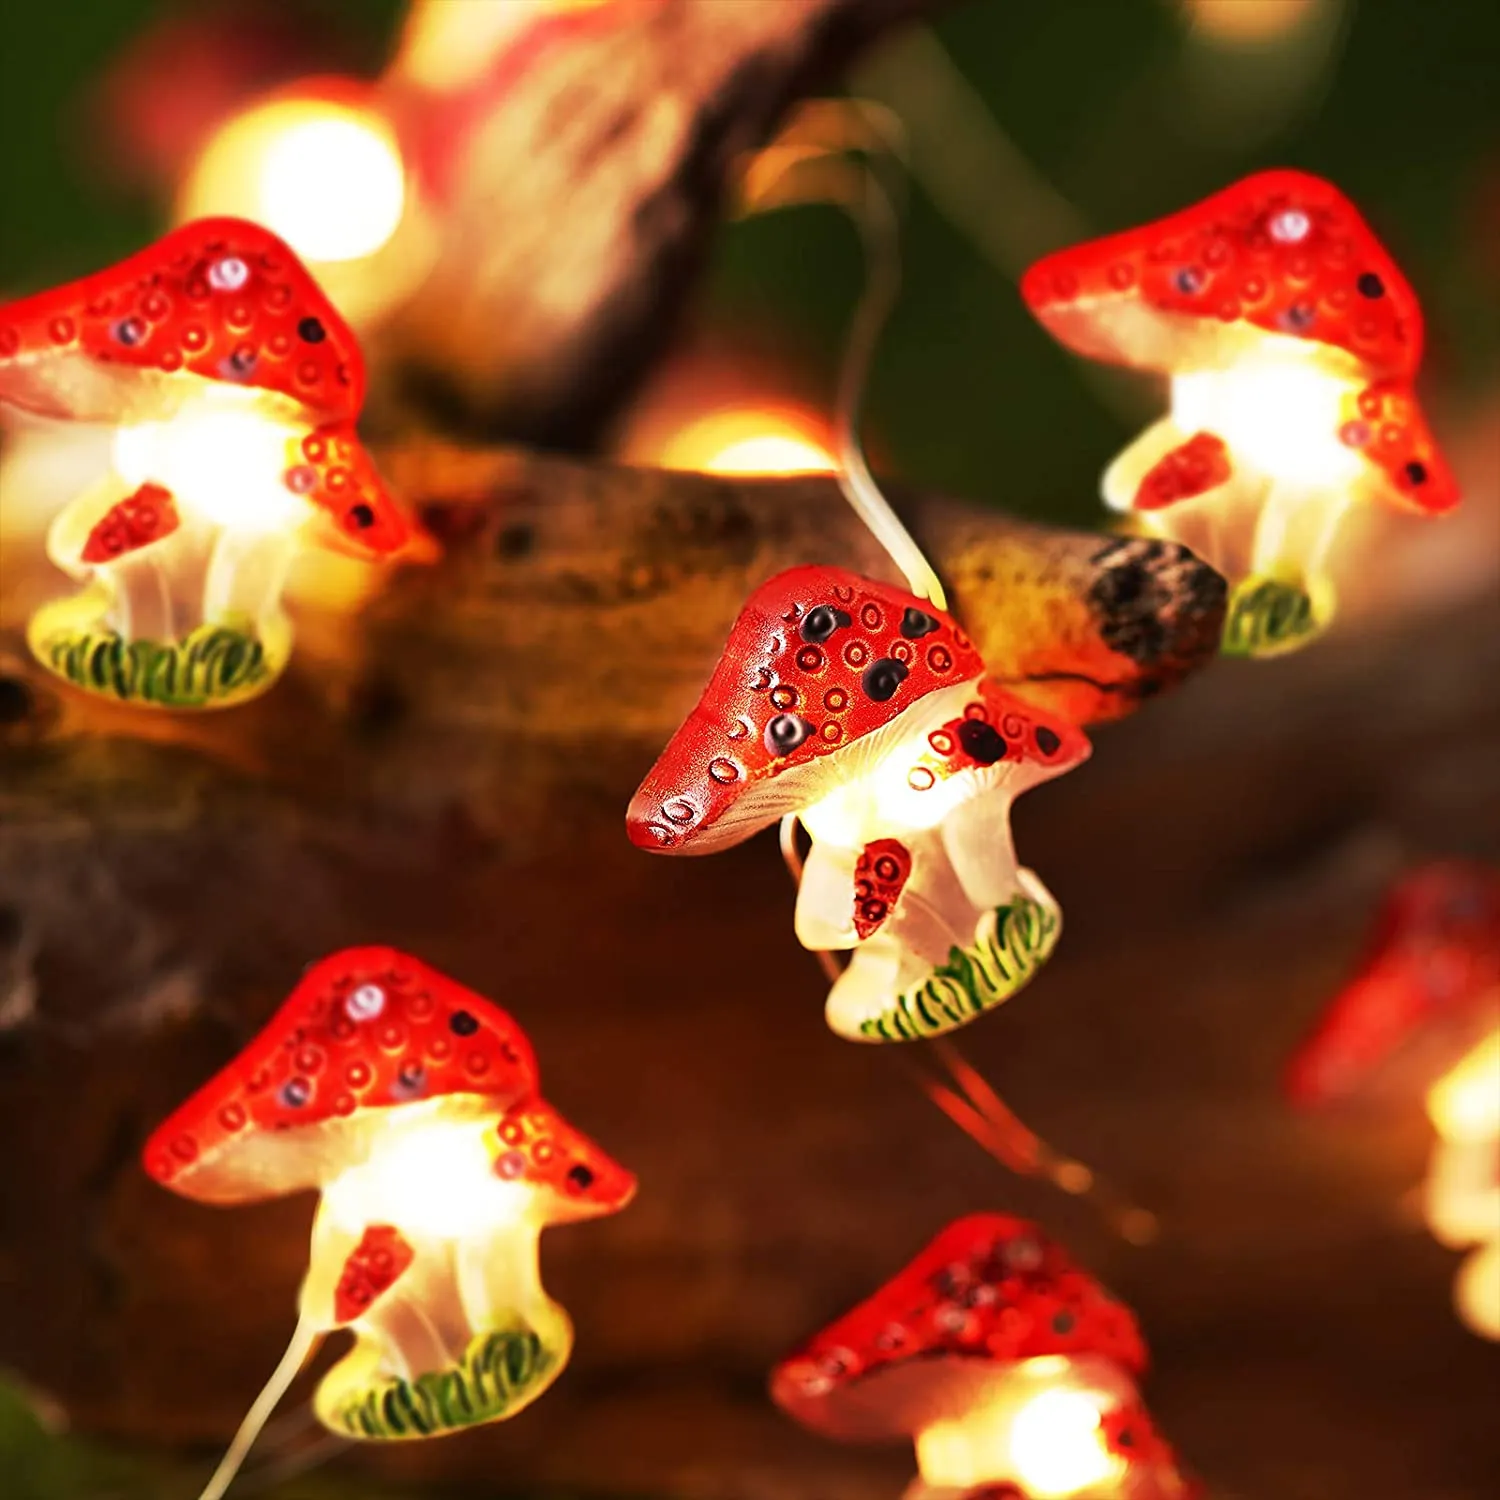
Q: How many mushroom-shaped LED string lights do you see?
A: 6